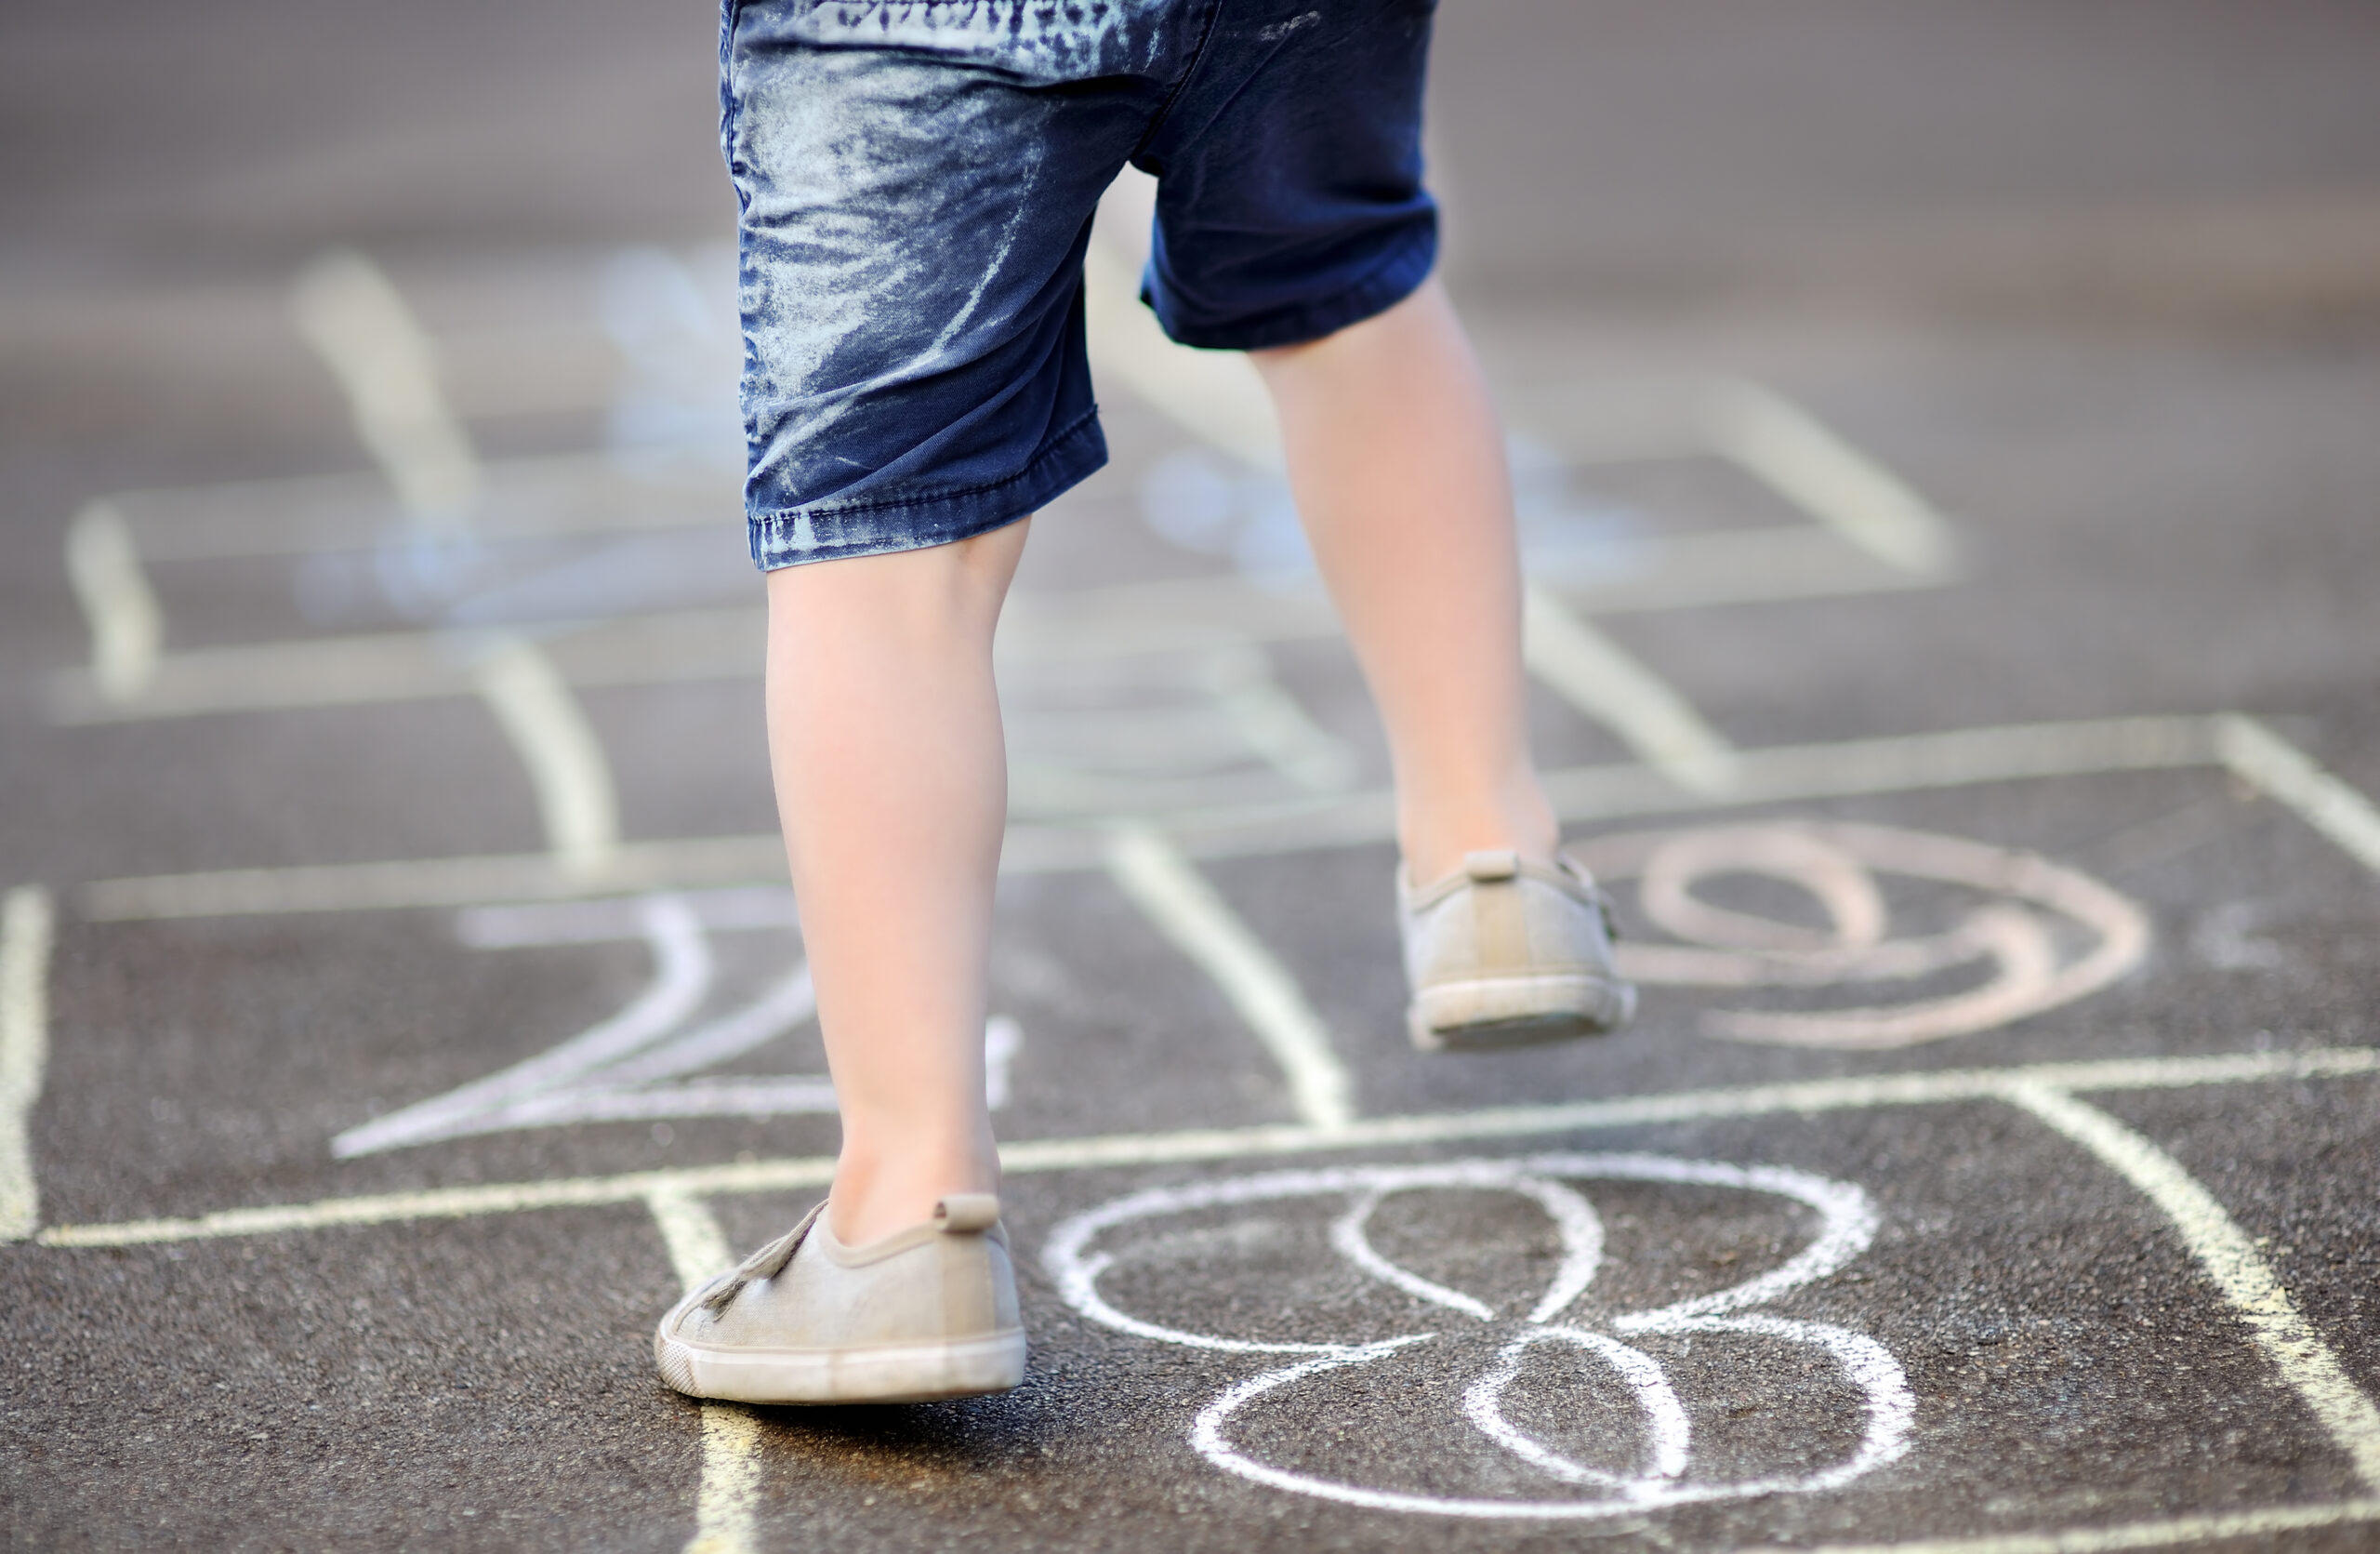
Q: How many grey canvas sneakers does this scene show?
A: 2